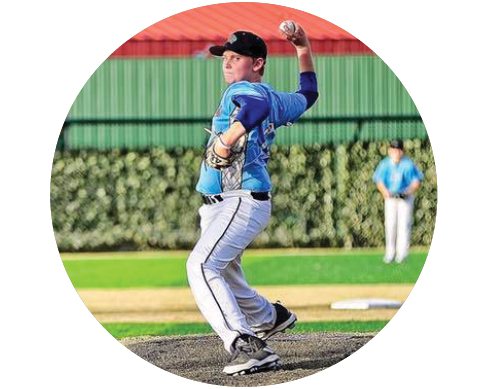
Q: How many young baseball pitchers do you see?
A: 1